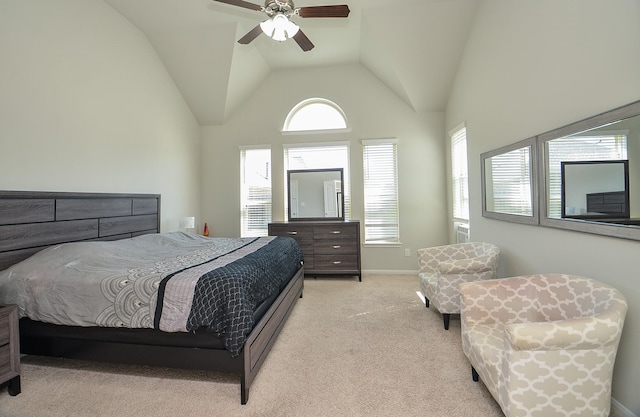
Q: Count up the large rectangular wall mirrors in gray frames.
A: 2